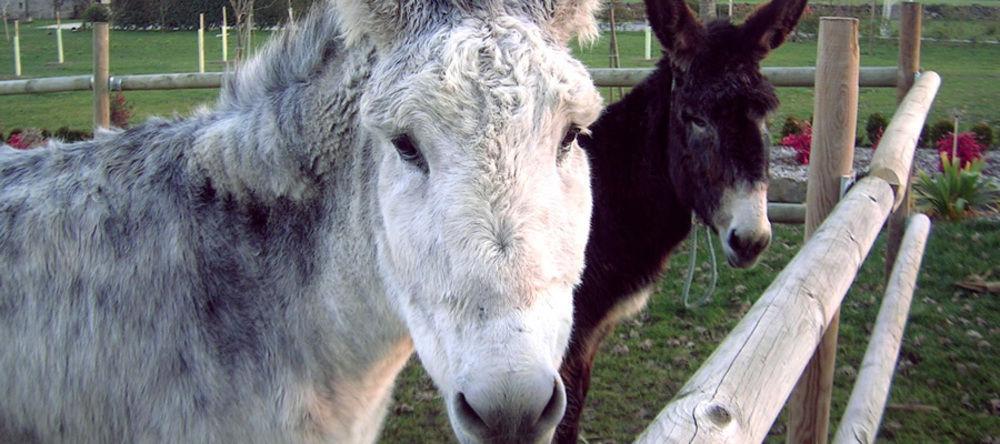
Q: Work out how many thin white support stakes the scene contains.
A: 5